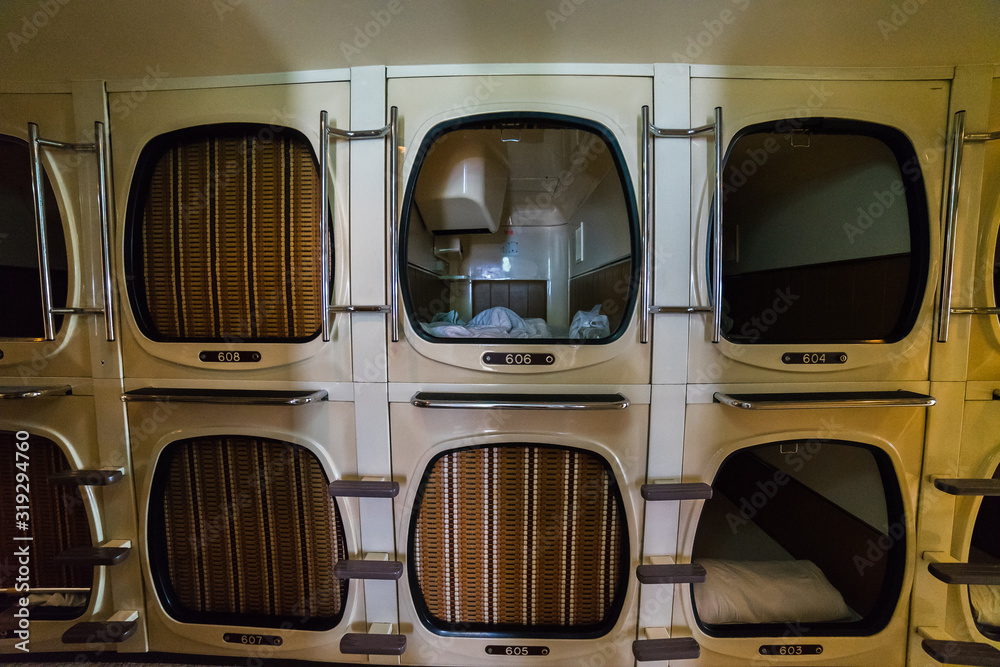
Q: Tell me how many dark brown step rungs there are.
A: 12